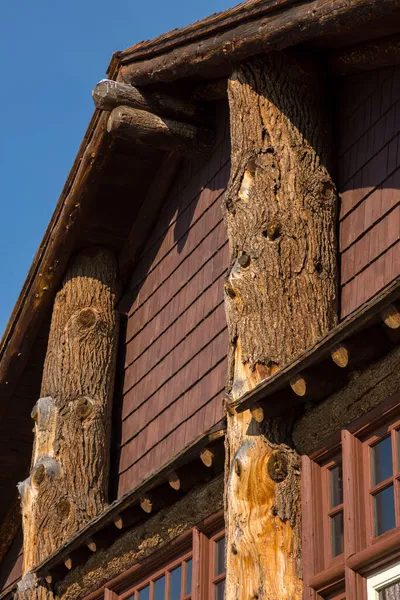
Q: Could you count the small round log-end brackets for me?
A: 11